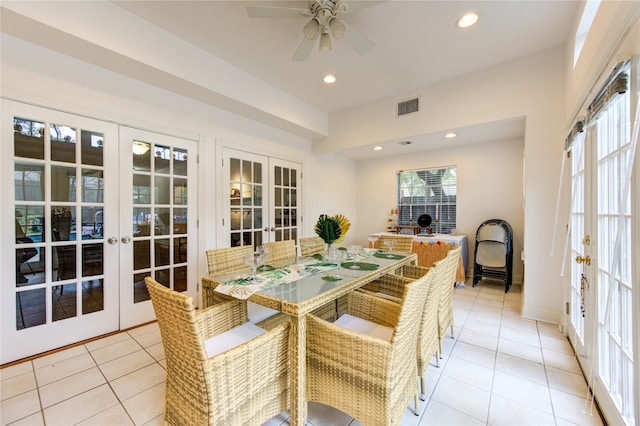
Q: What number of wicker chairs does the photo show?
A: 8